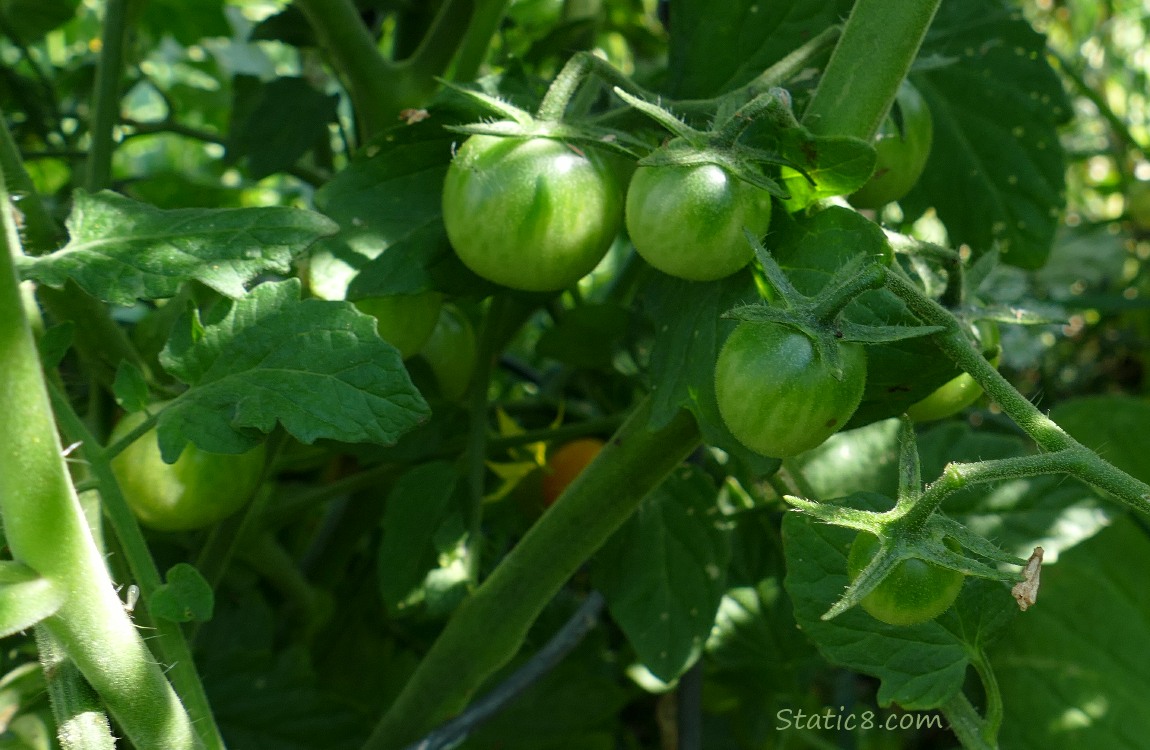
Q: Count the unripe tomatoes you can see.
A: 9